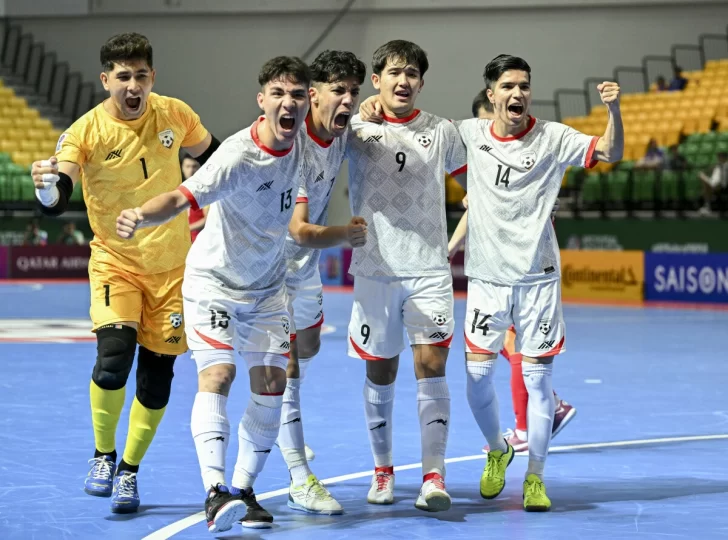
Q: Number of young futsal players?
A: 5